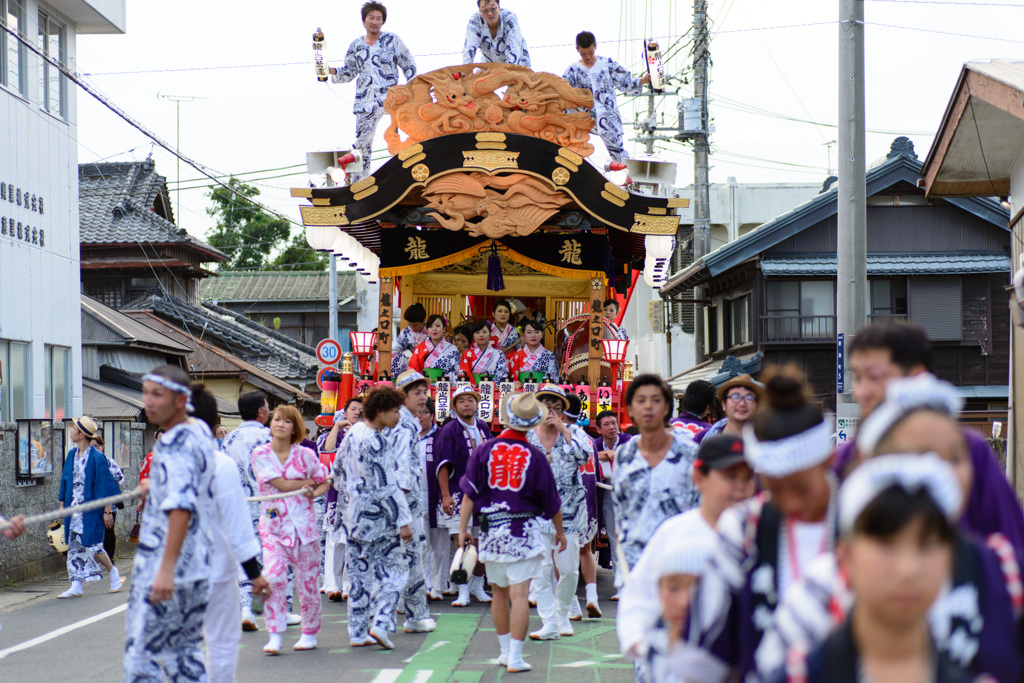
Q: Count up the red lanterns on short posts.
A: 2